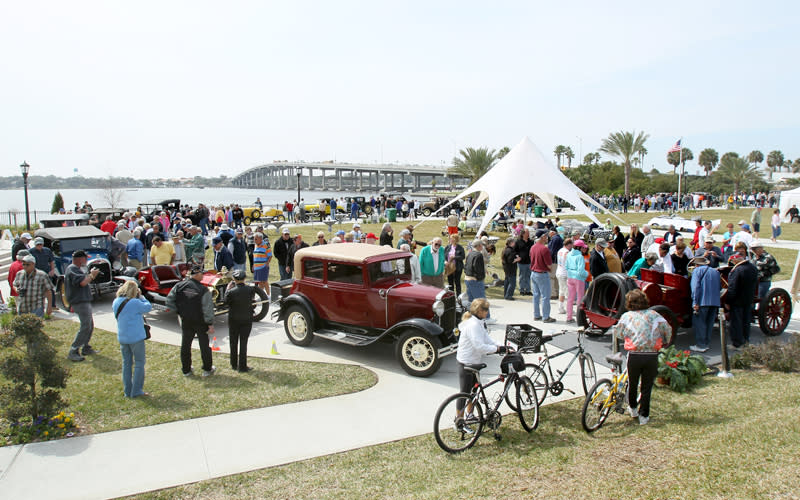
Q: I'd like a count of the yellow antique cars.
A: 2